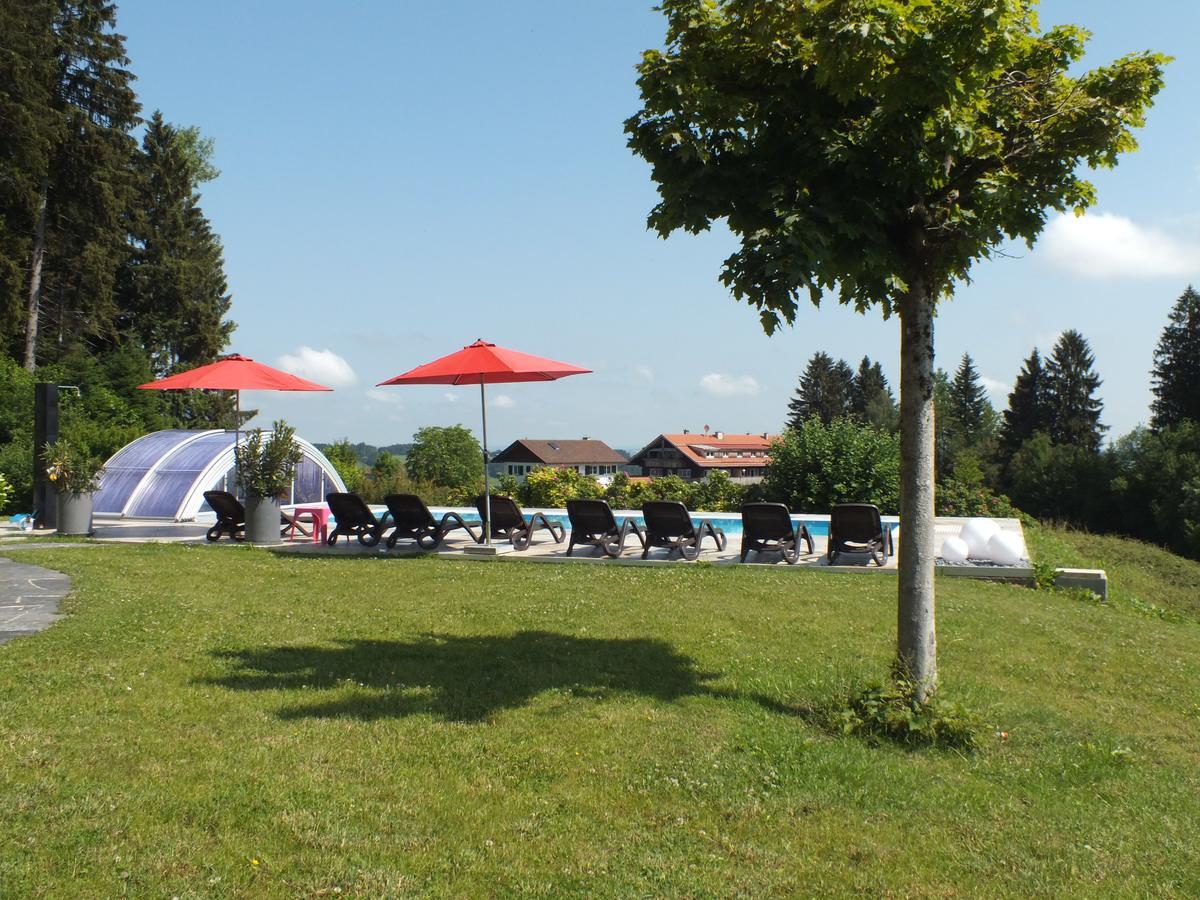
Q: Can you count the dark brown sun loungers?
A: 8